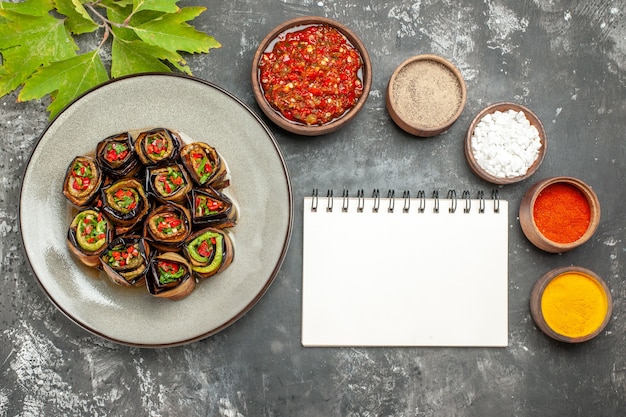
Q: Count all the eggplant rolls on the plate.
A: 12